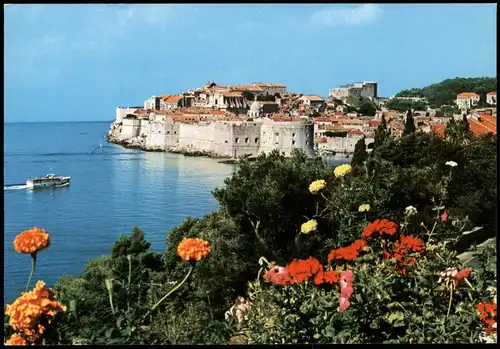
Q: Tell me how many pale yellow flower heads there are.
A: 4